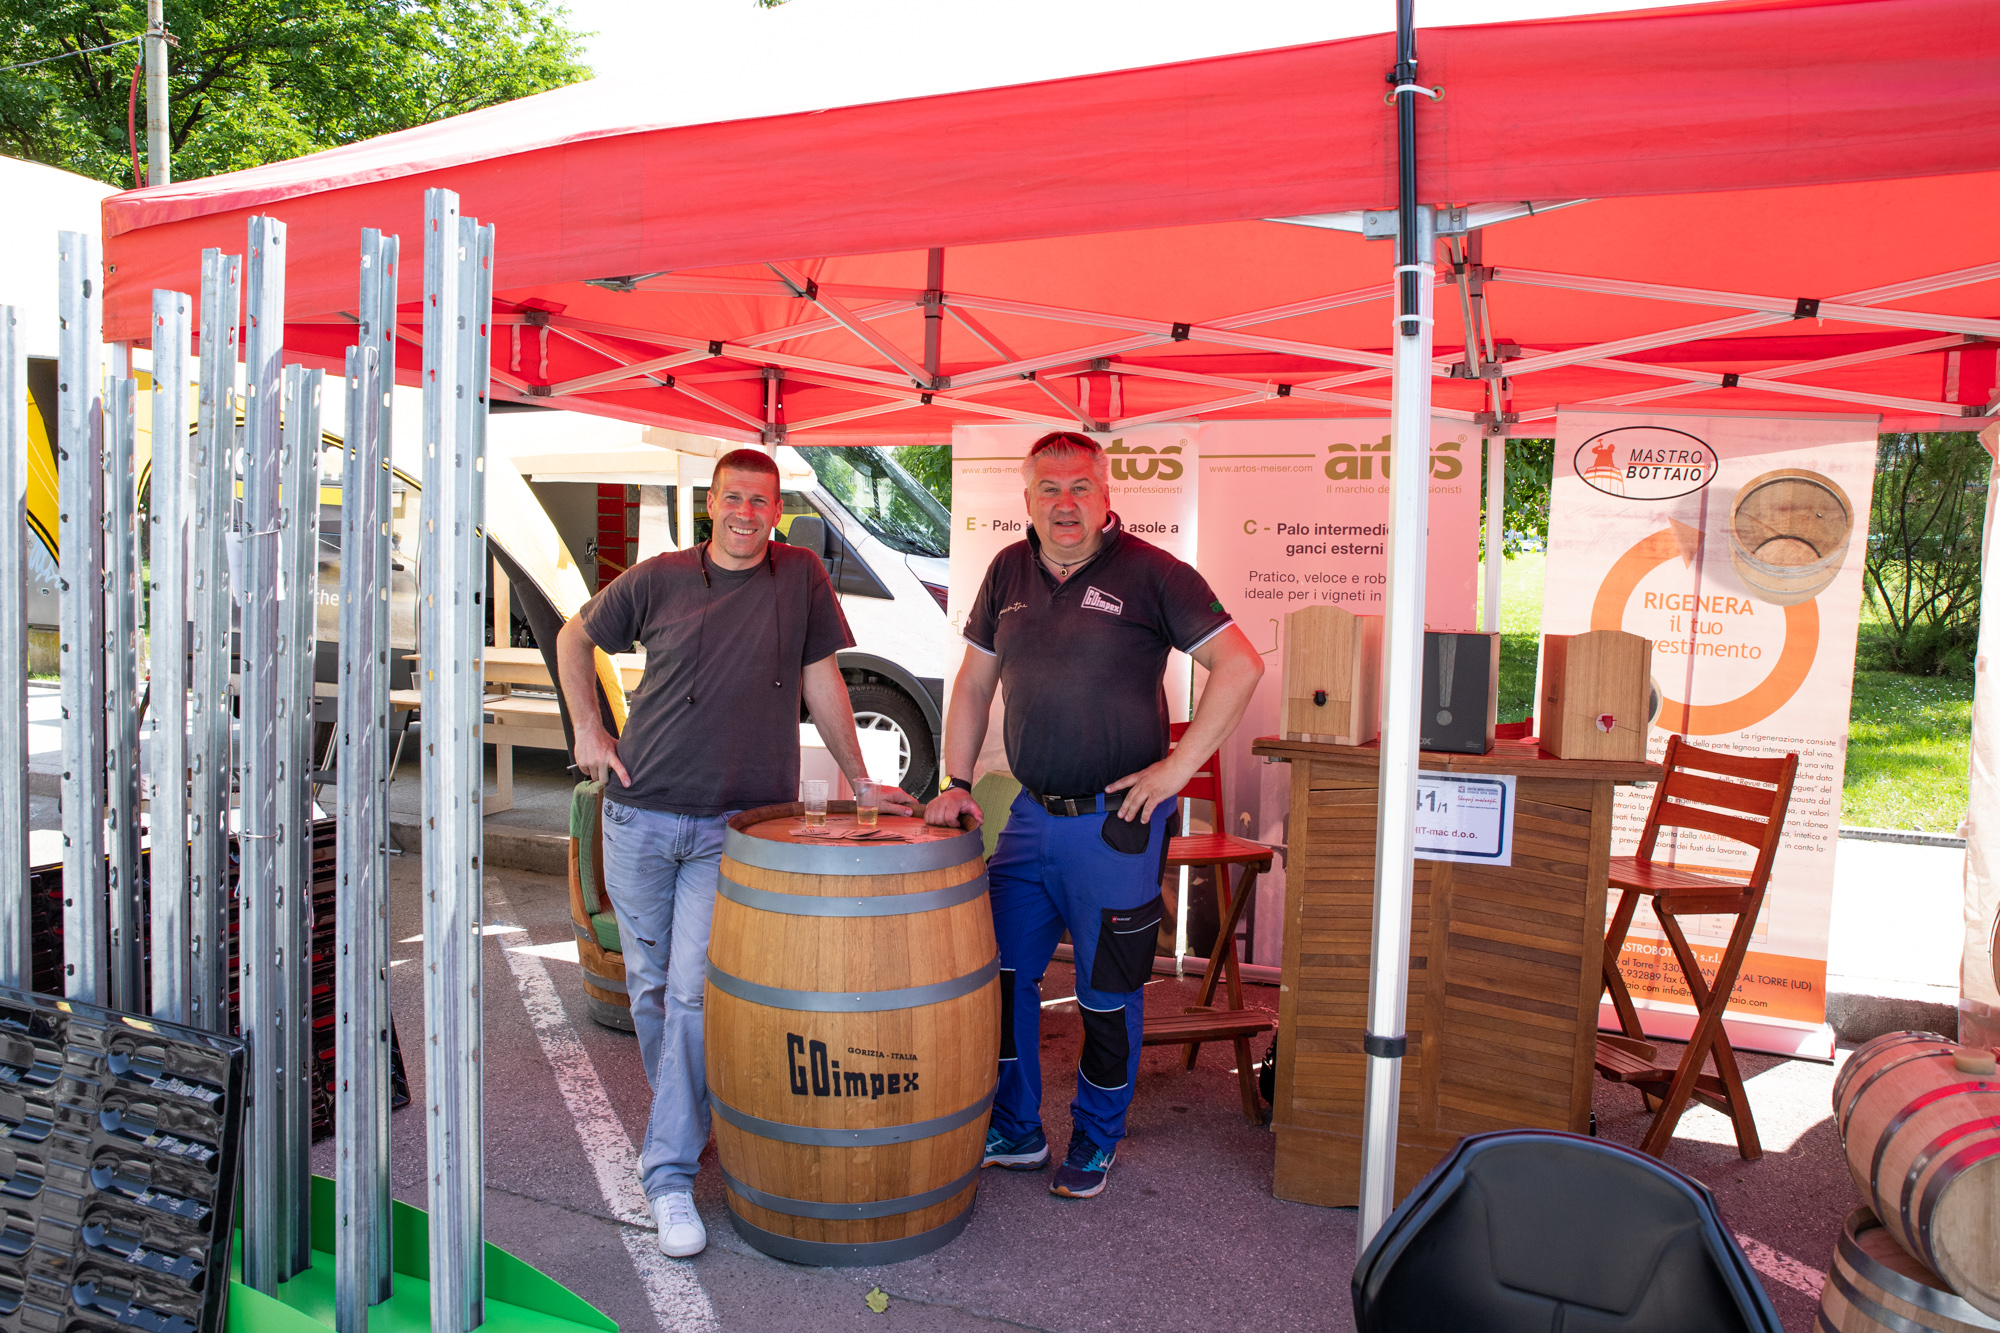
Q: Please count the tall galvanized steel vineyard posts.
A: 11